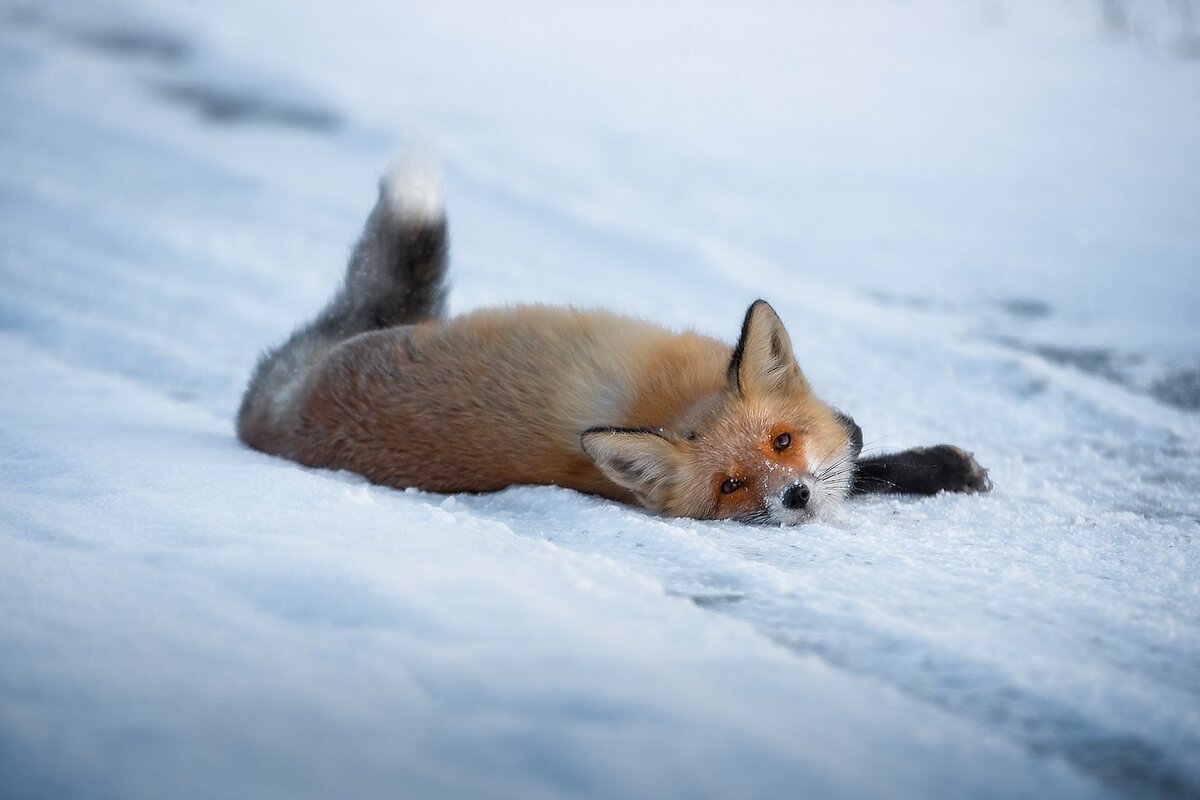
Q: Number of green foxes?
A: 0